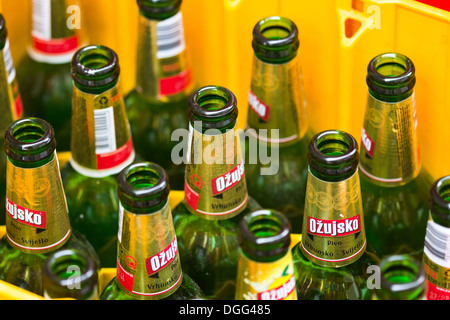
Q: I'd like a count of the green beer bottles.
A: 14